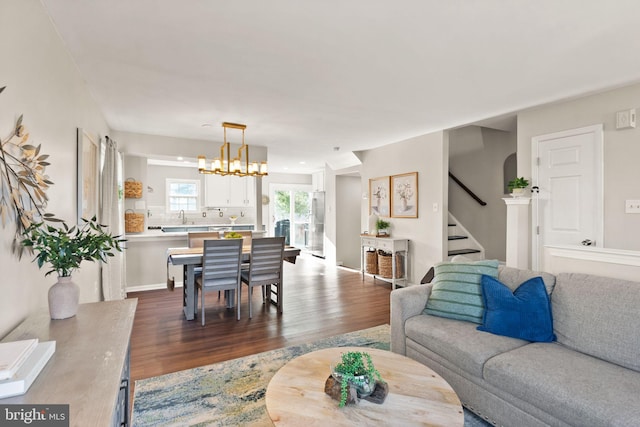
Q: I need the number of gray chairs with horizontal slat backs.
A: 2